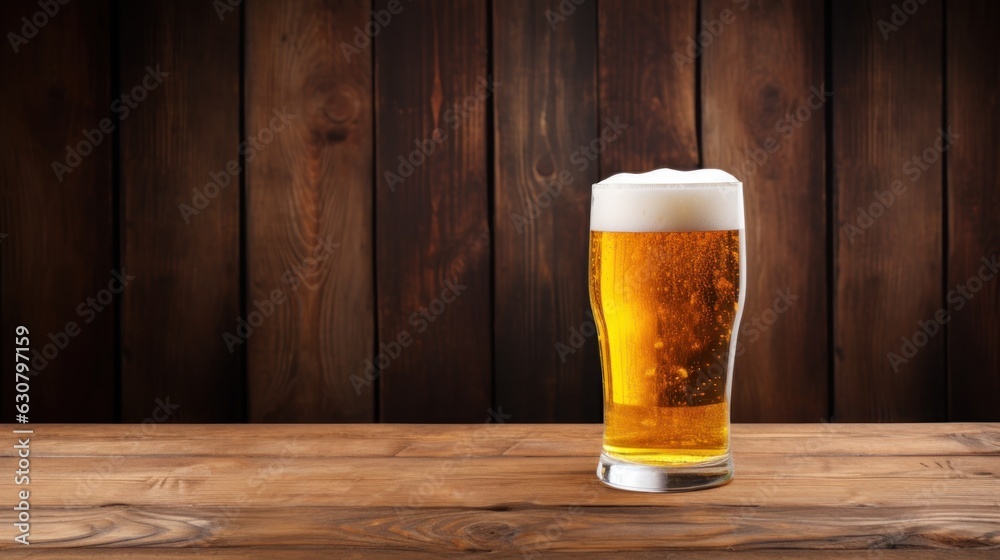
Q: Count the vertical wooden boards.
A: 9